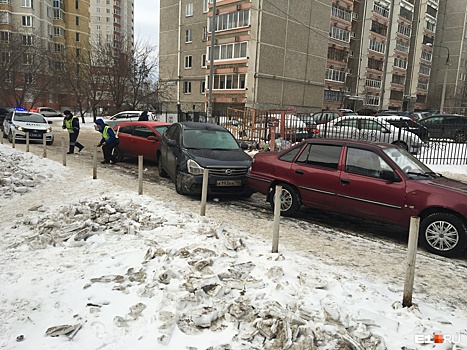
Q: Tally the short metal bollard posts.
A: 10